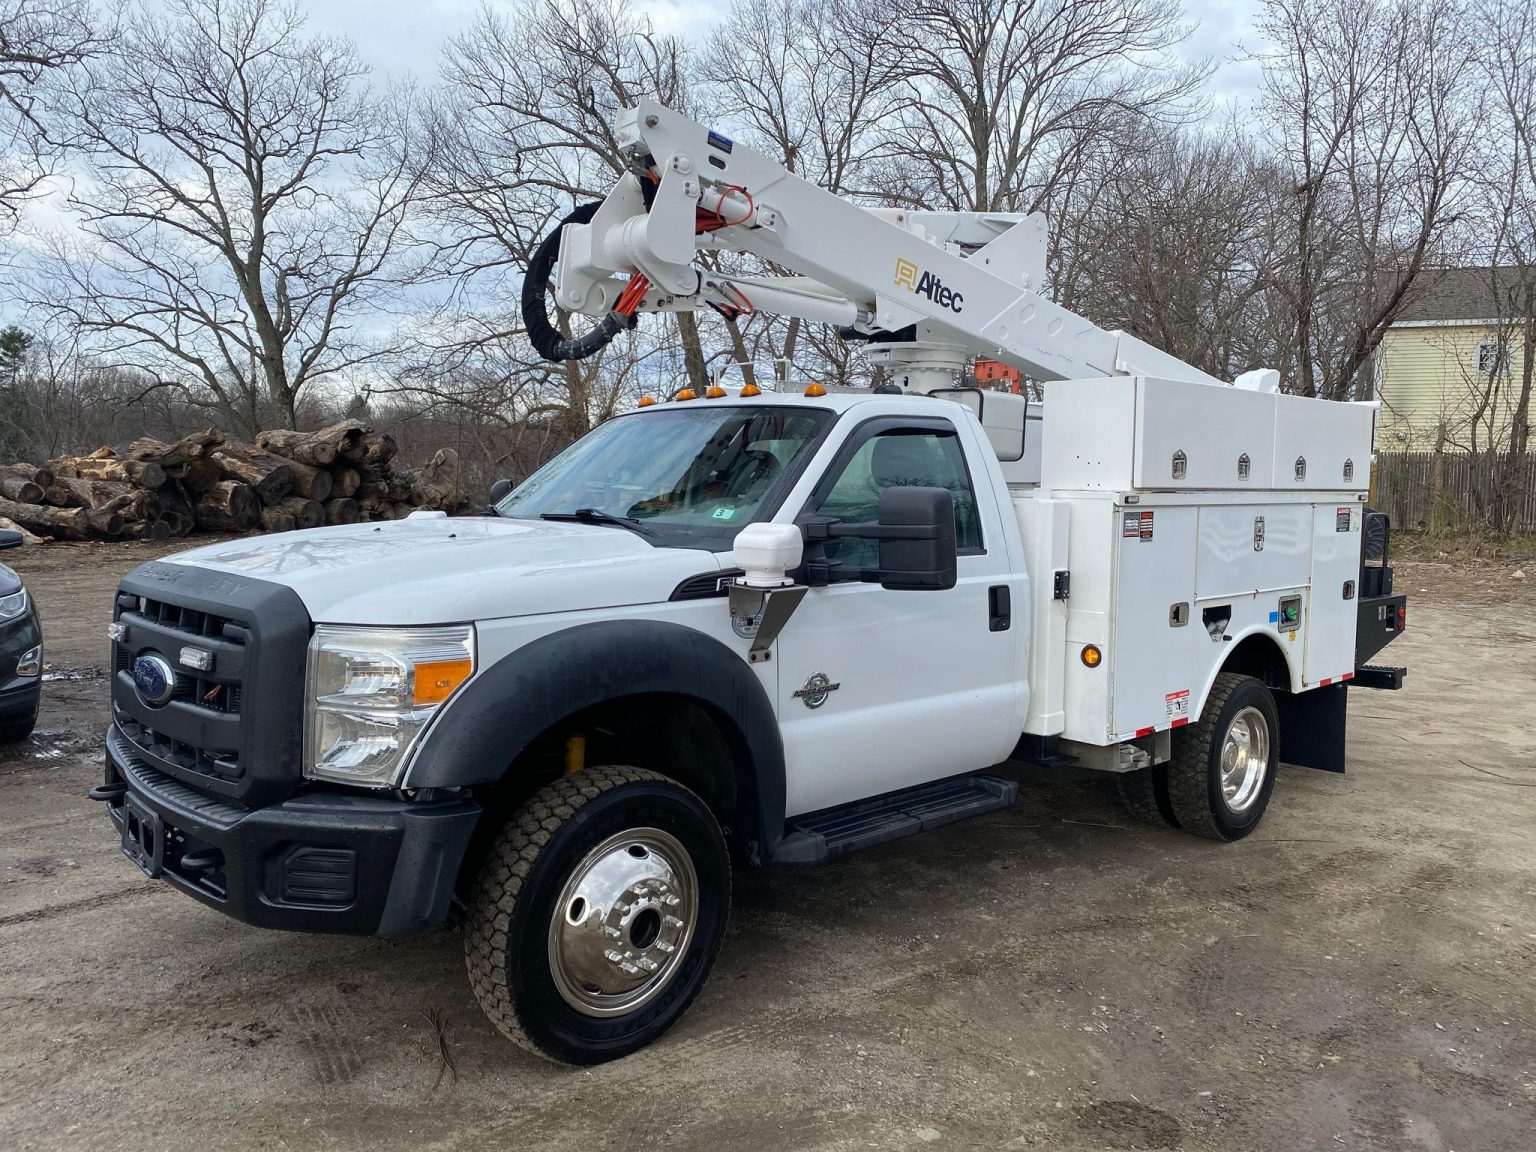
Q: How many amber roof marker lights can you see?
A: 5